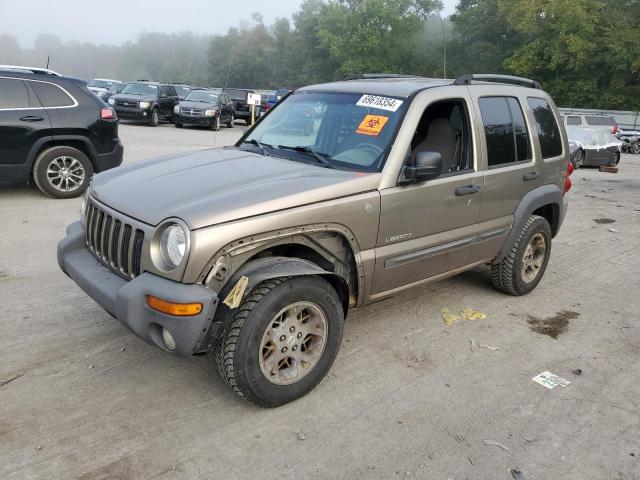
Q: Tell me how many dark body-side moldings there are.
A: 2